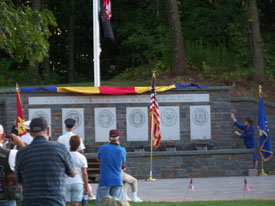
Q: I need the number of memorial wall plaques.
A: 6